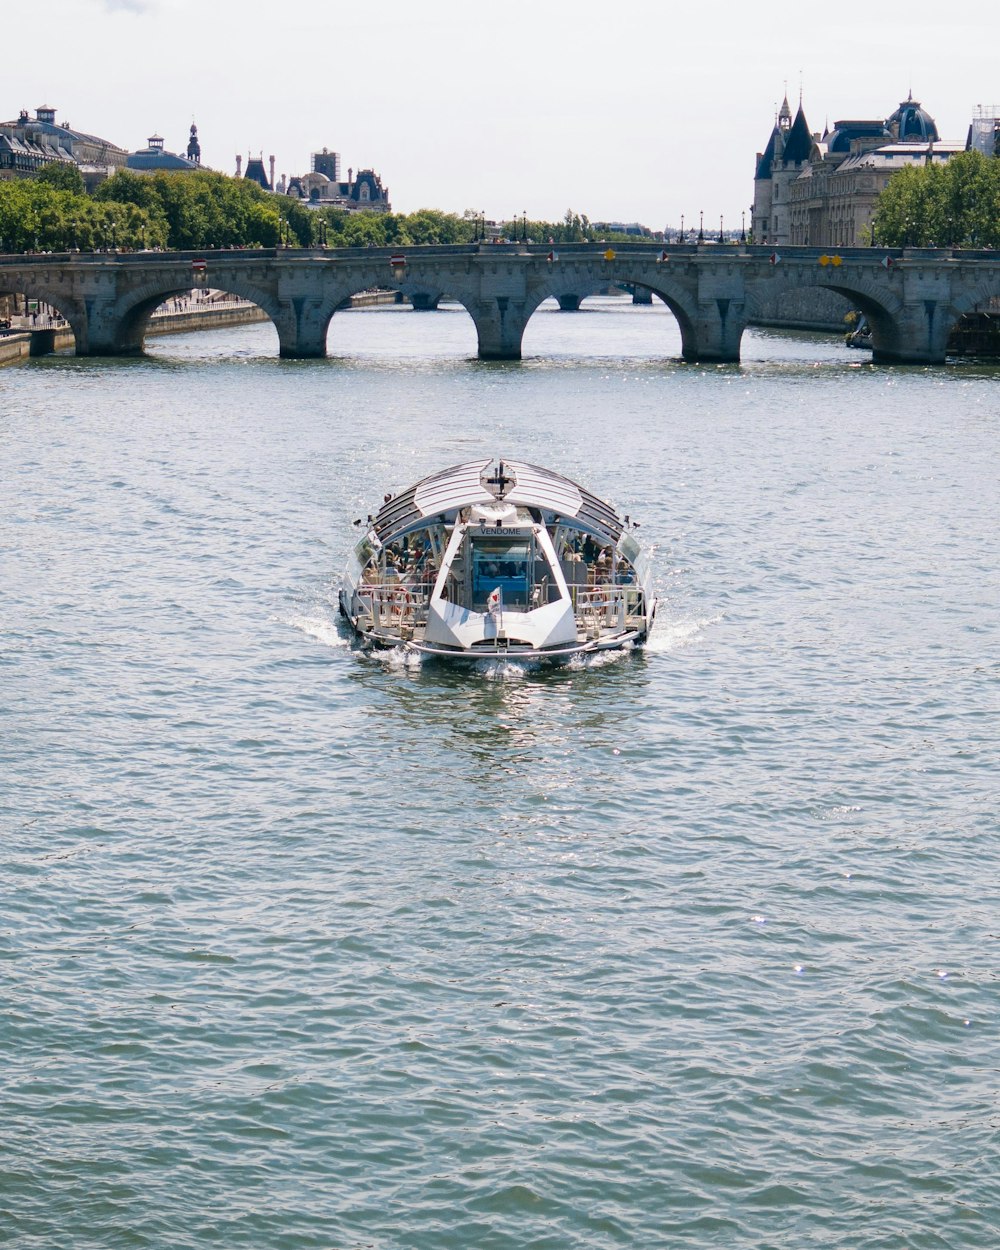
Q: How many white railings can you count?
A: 2